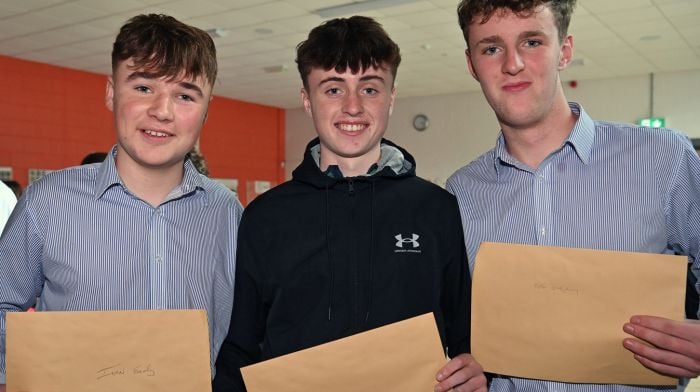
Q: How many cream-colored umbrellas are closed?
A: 0